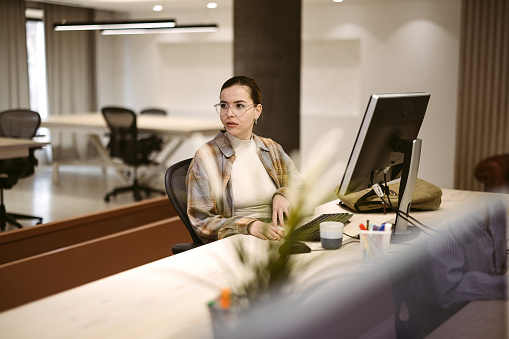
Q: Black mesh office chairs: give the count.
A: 4